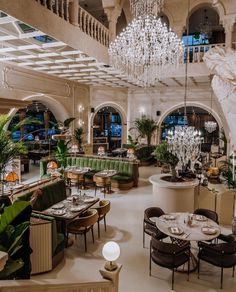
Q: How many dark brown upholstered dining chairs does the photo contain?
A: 4